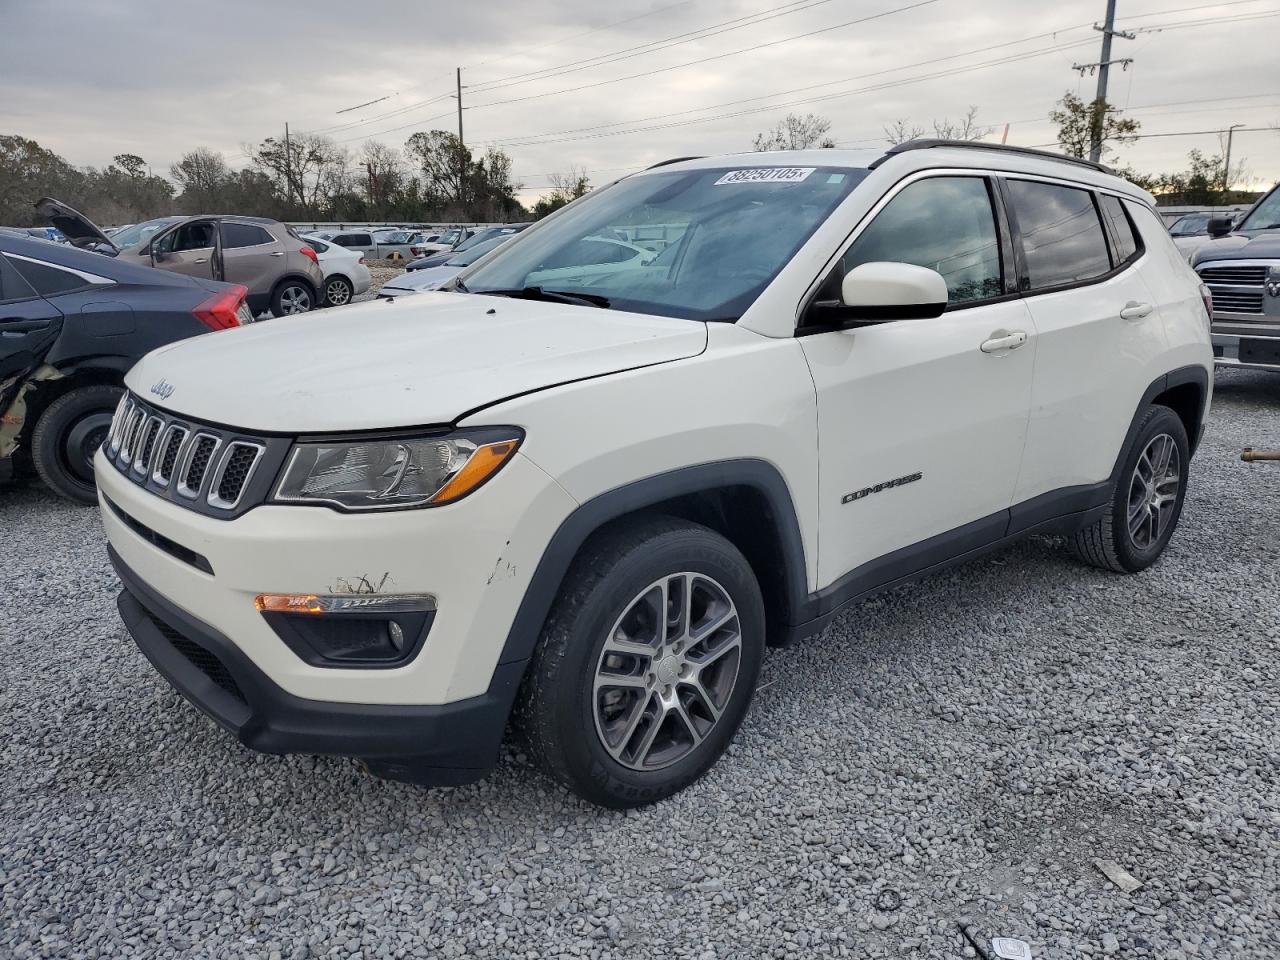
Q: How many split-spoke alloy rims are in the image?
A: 2